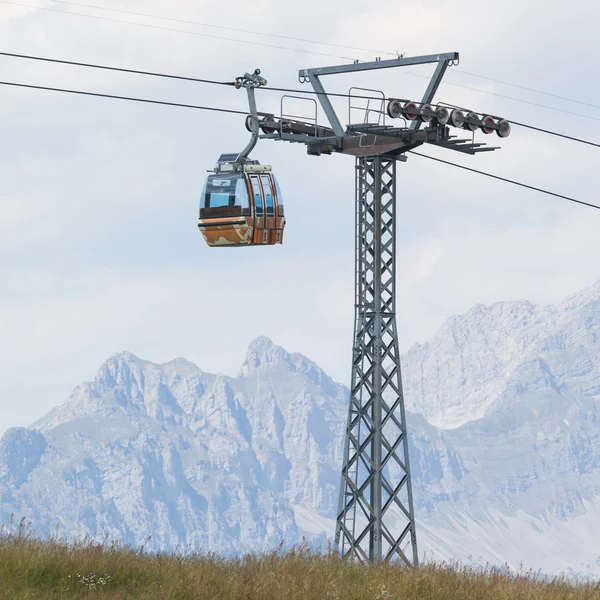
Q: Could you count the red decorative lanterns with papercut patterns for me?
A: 0